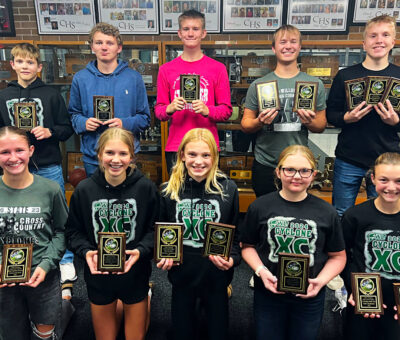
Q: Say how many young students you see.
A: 10